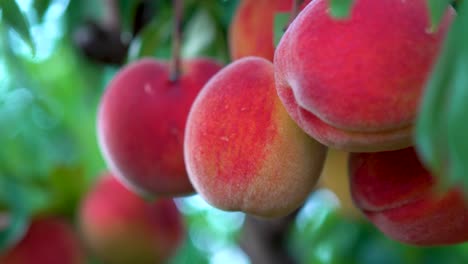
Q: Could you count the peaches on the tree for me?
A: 7